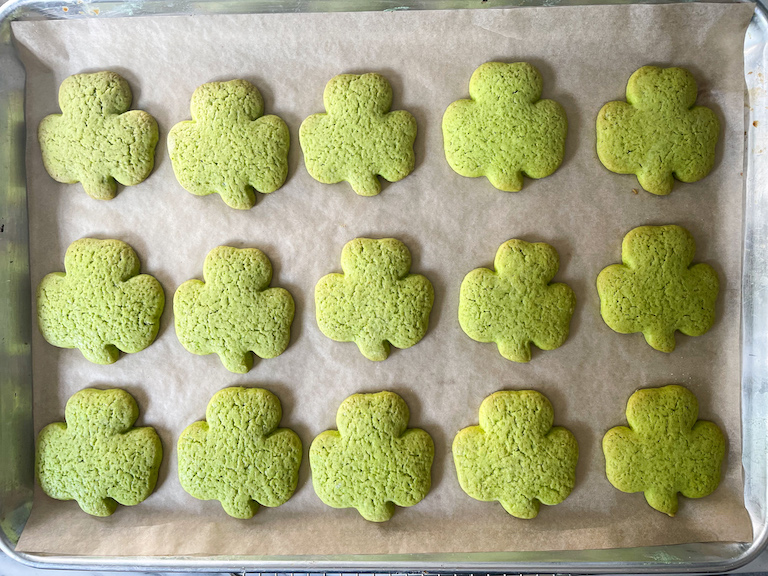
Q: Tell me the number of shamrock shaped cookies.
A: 15